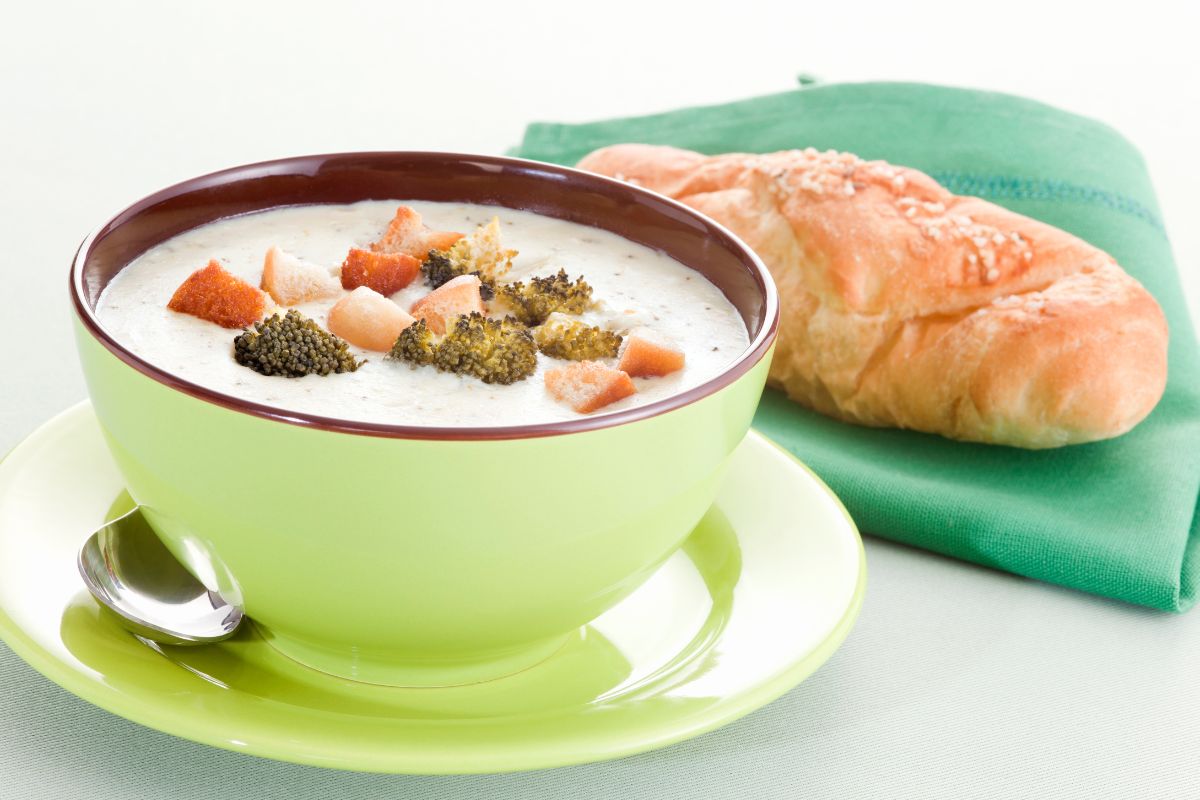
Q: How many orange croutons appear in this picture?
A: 8